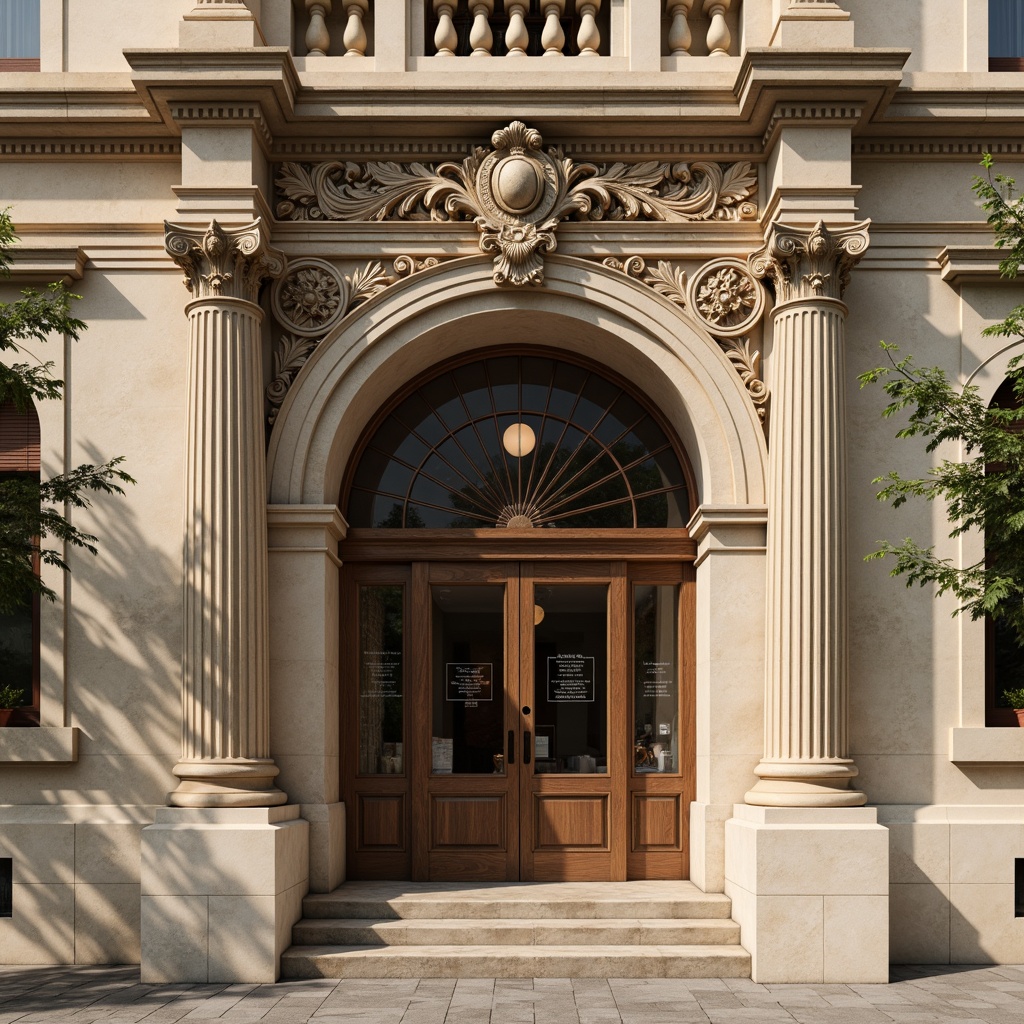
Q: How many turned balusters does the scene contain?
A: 9